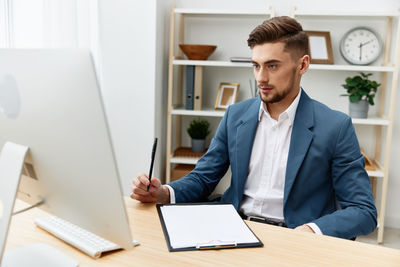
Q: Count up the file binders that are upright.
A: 2